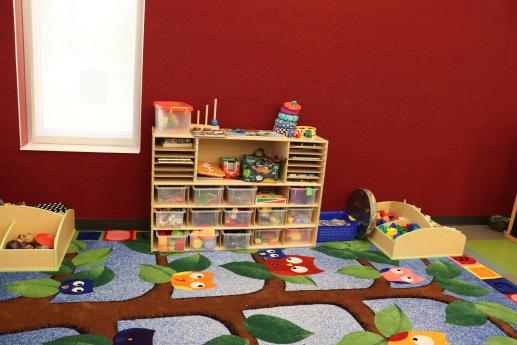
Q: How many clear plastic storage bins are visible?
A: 15